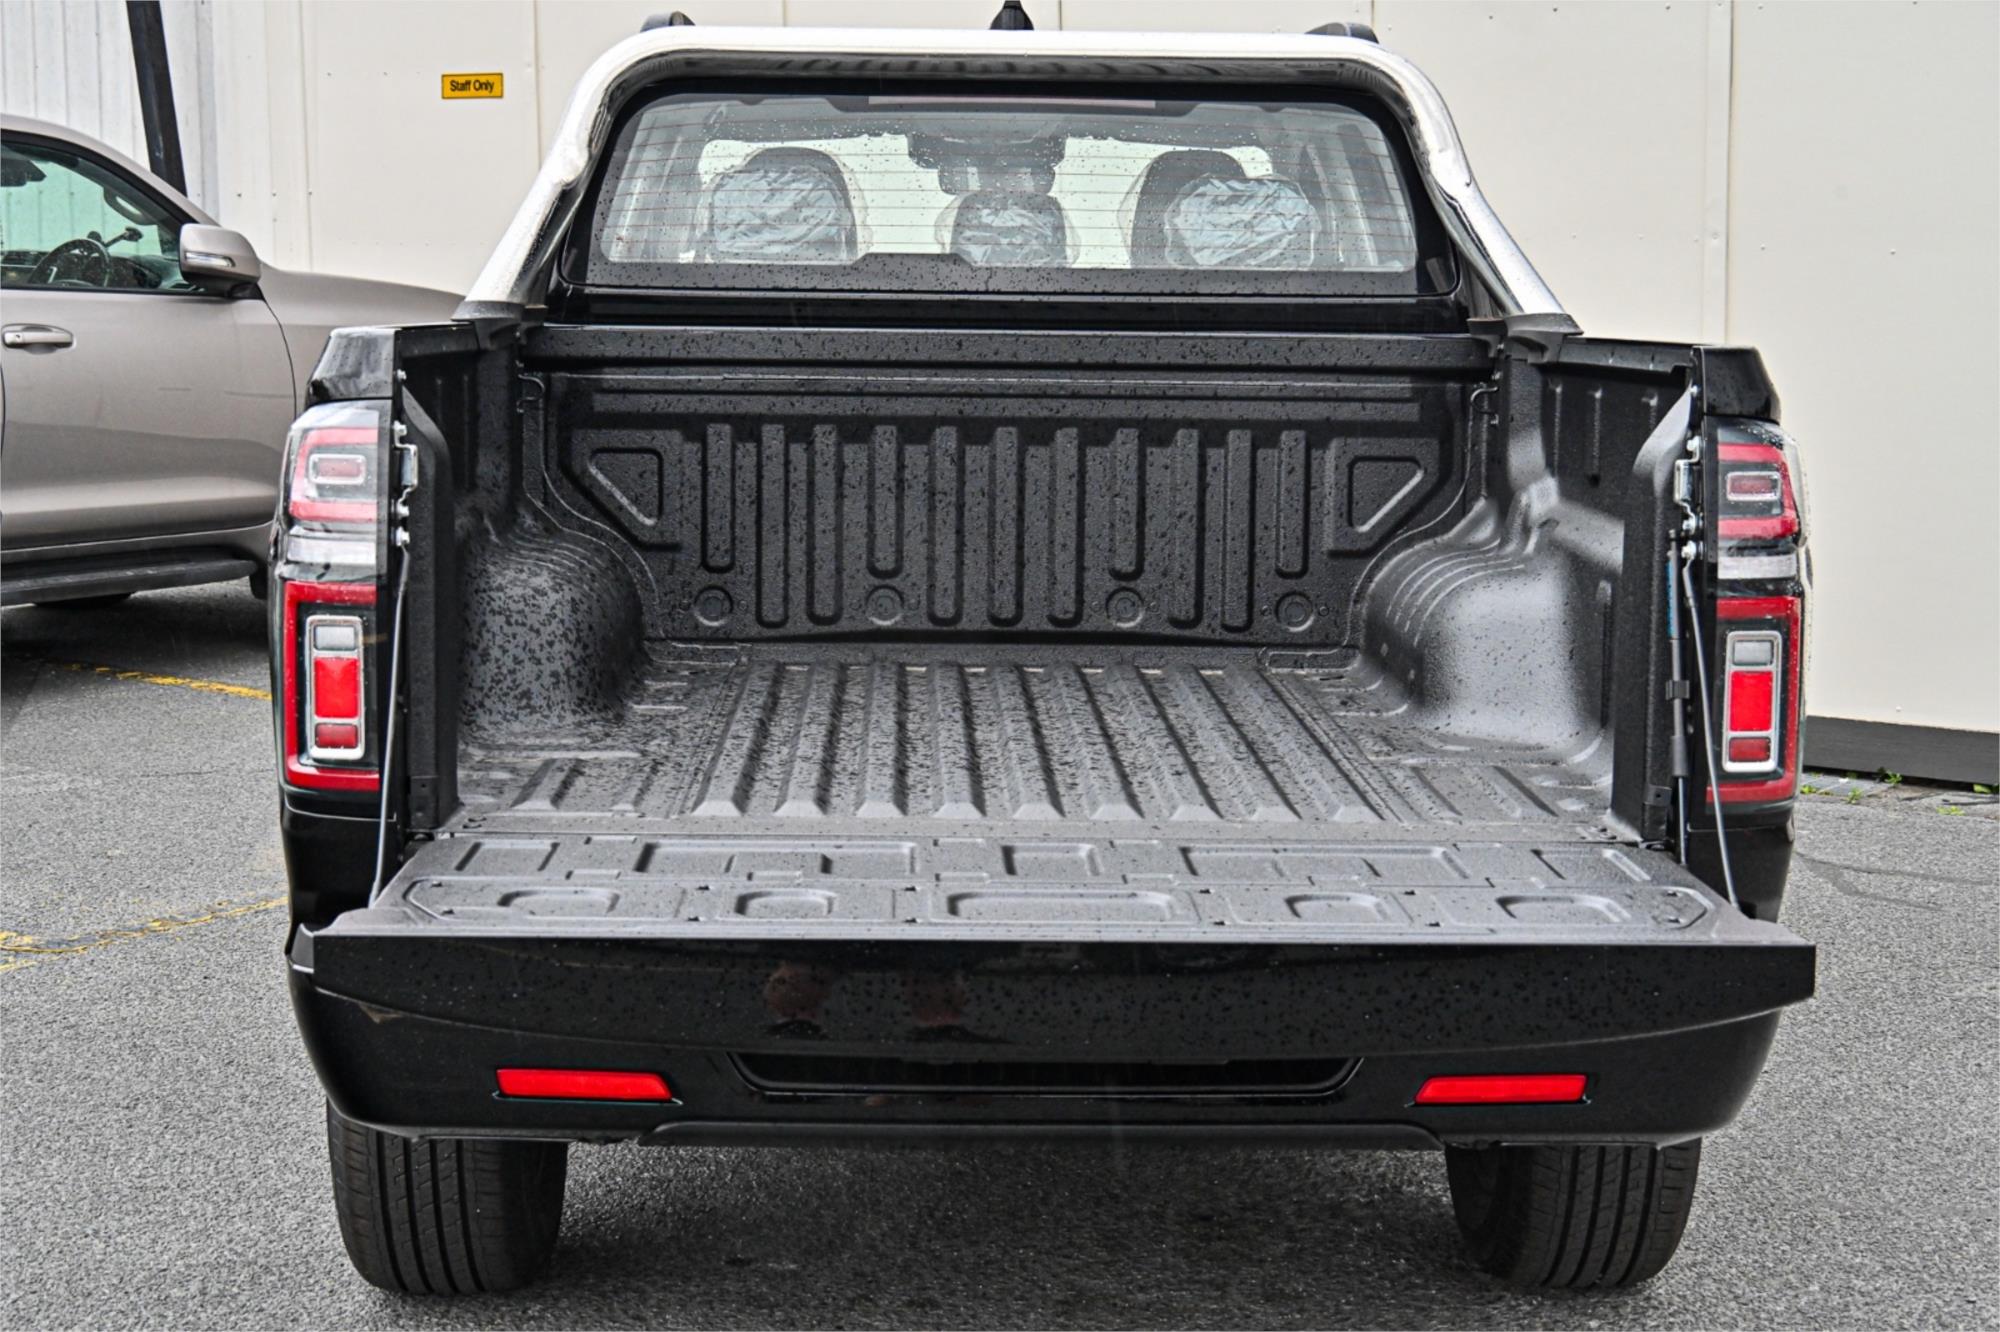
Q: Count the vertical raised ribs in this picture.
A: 11